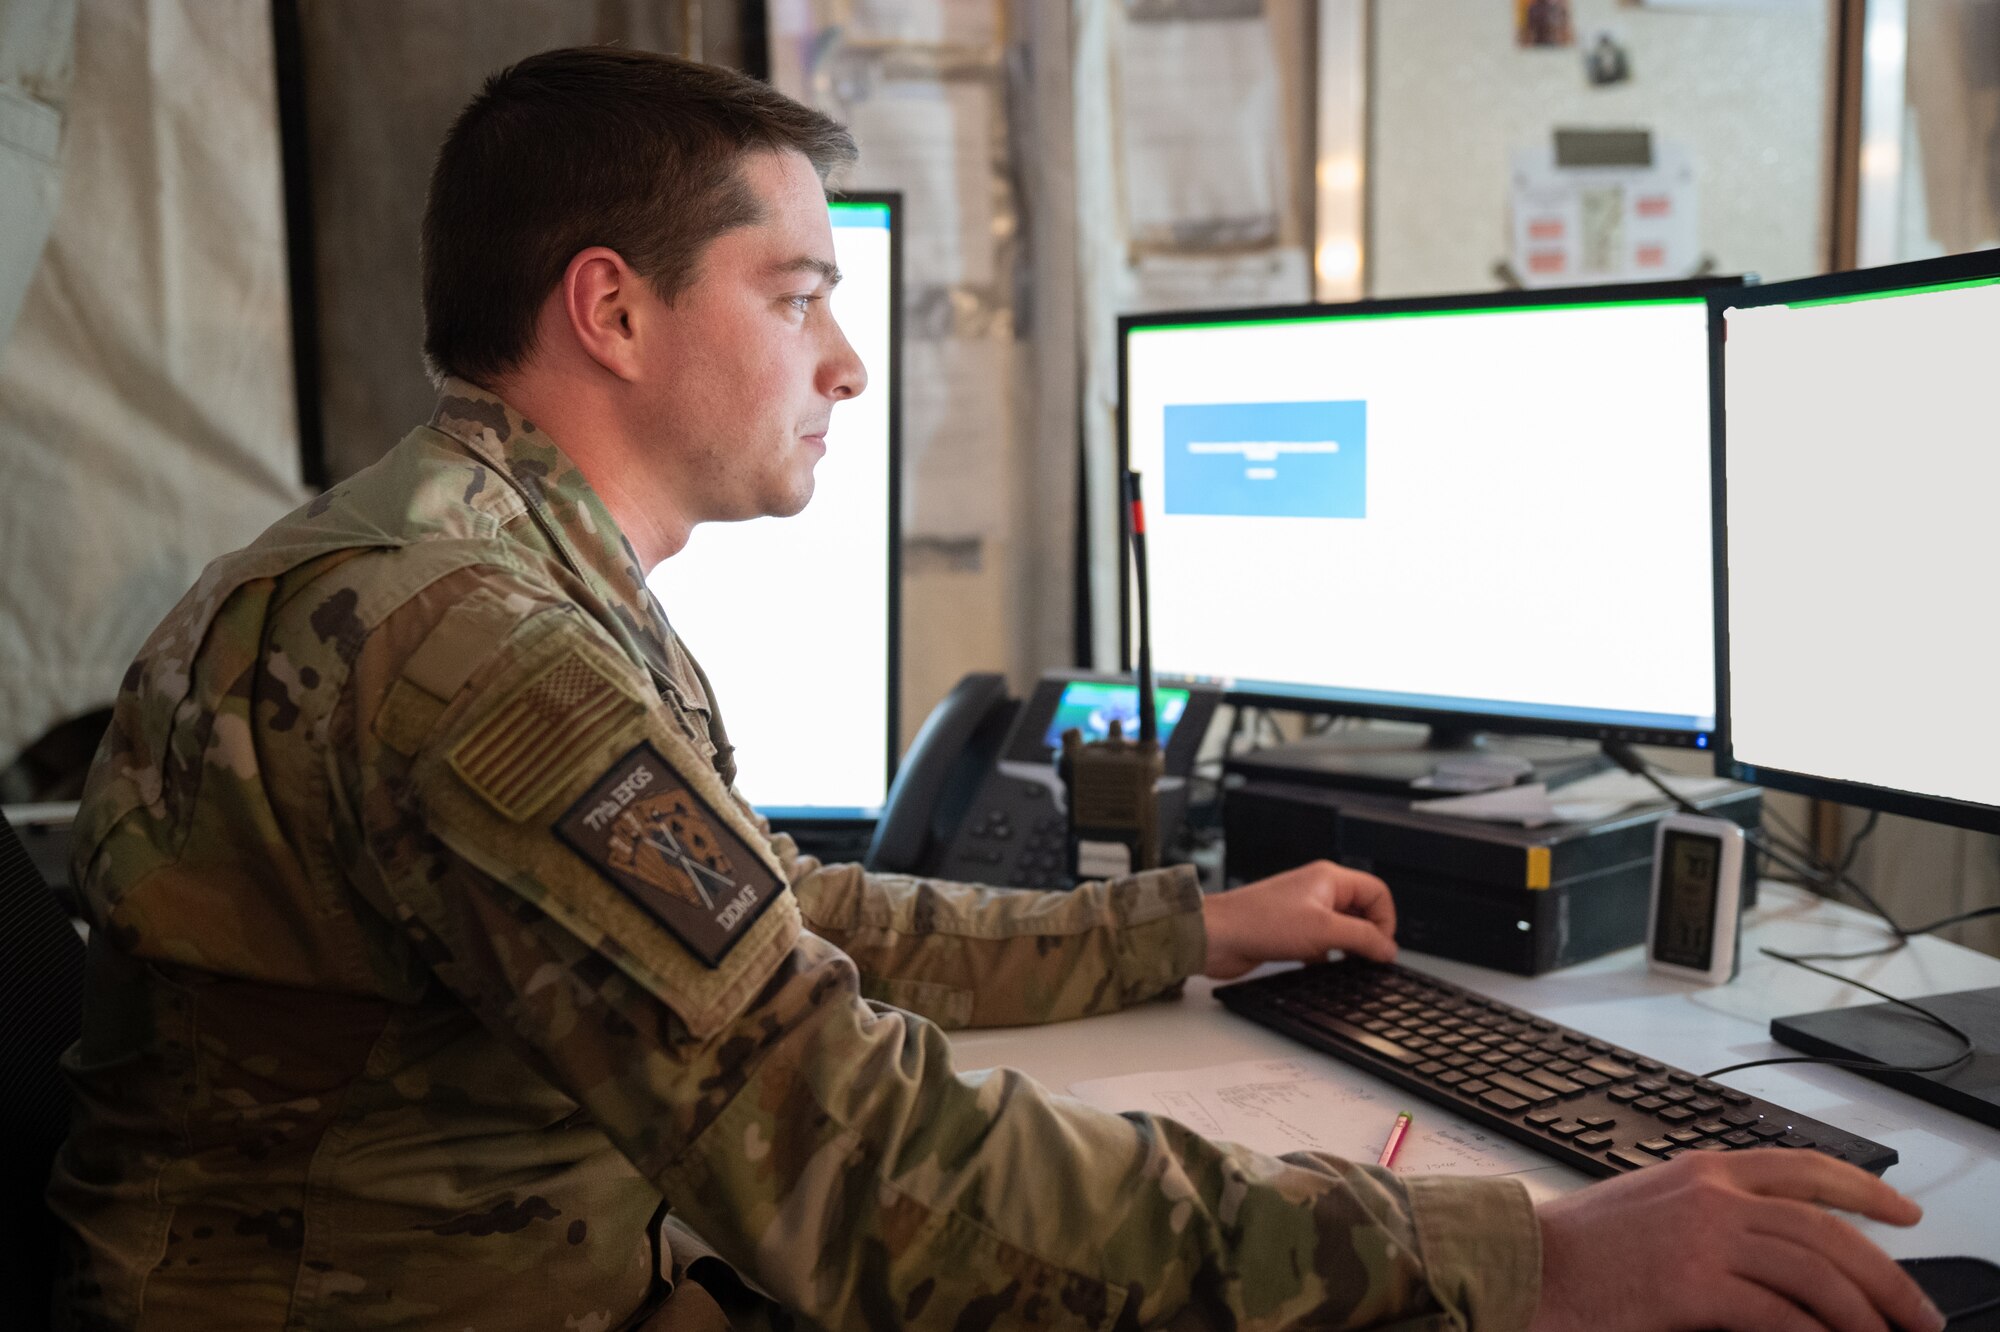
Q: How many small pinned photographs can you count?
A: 2